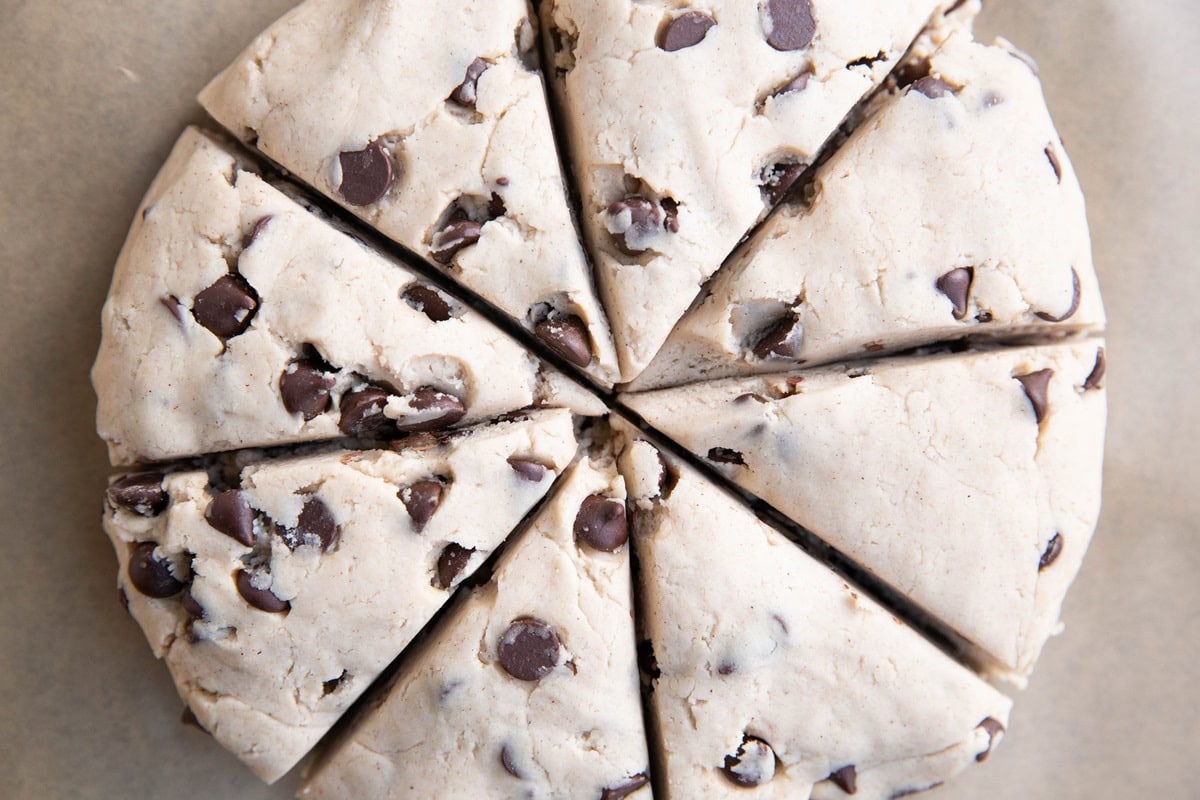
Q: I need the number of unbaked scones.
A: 8